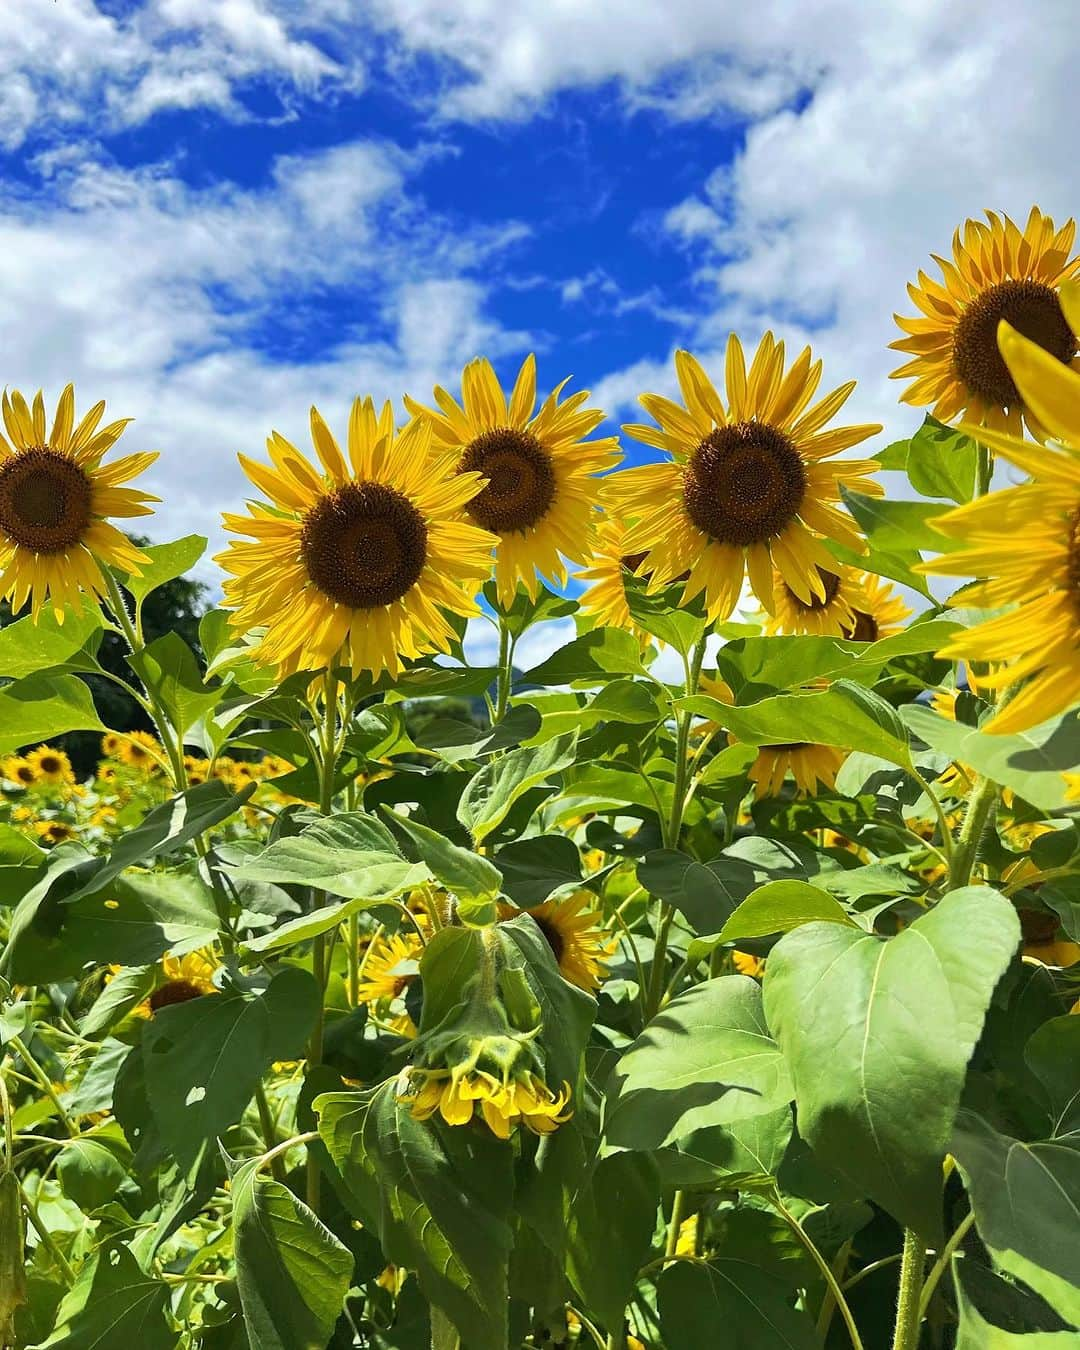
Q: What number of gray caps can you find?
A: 0